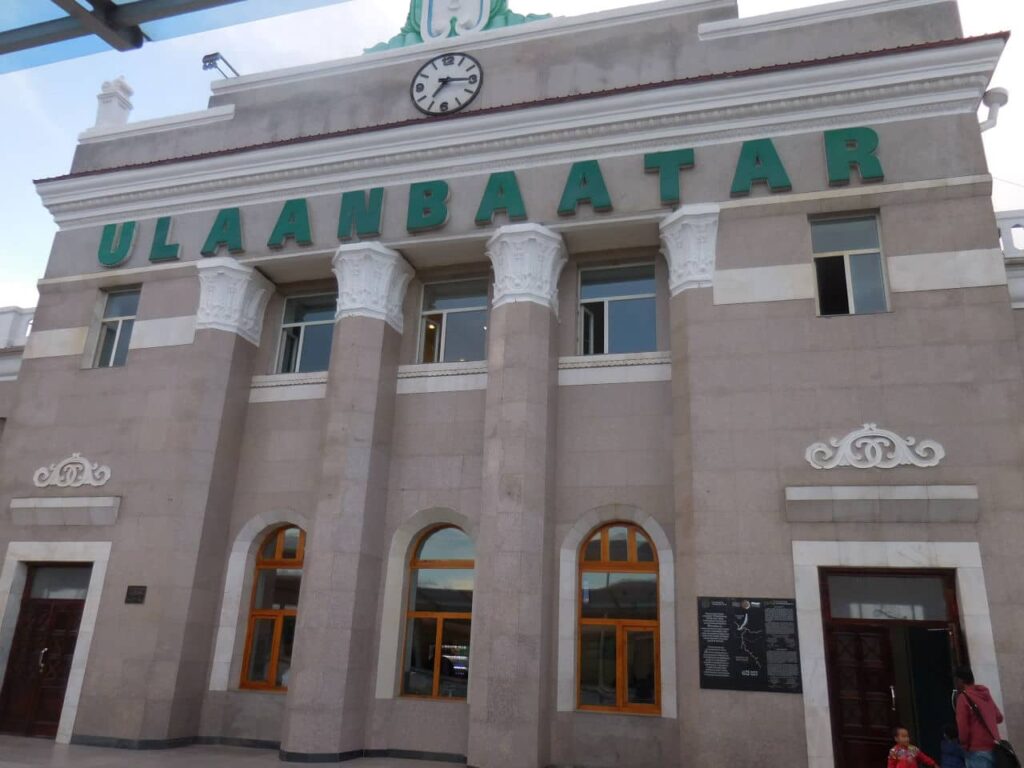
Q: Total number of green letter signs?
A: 11